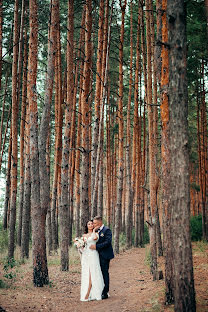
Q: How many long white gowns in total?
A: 1